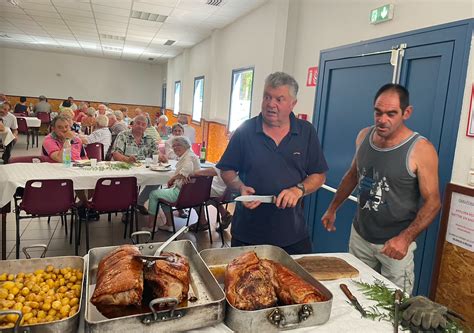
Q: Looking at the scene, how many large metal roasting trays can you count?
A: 3